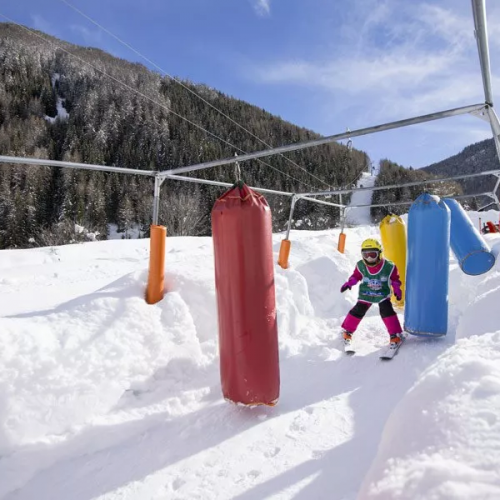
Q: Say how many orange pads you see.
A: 3